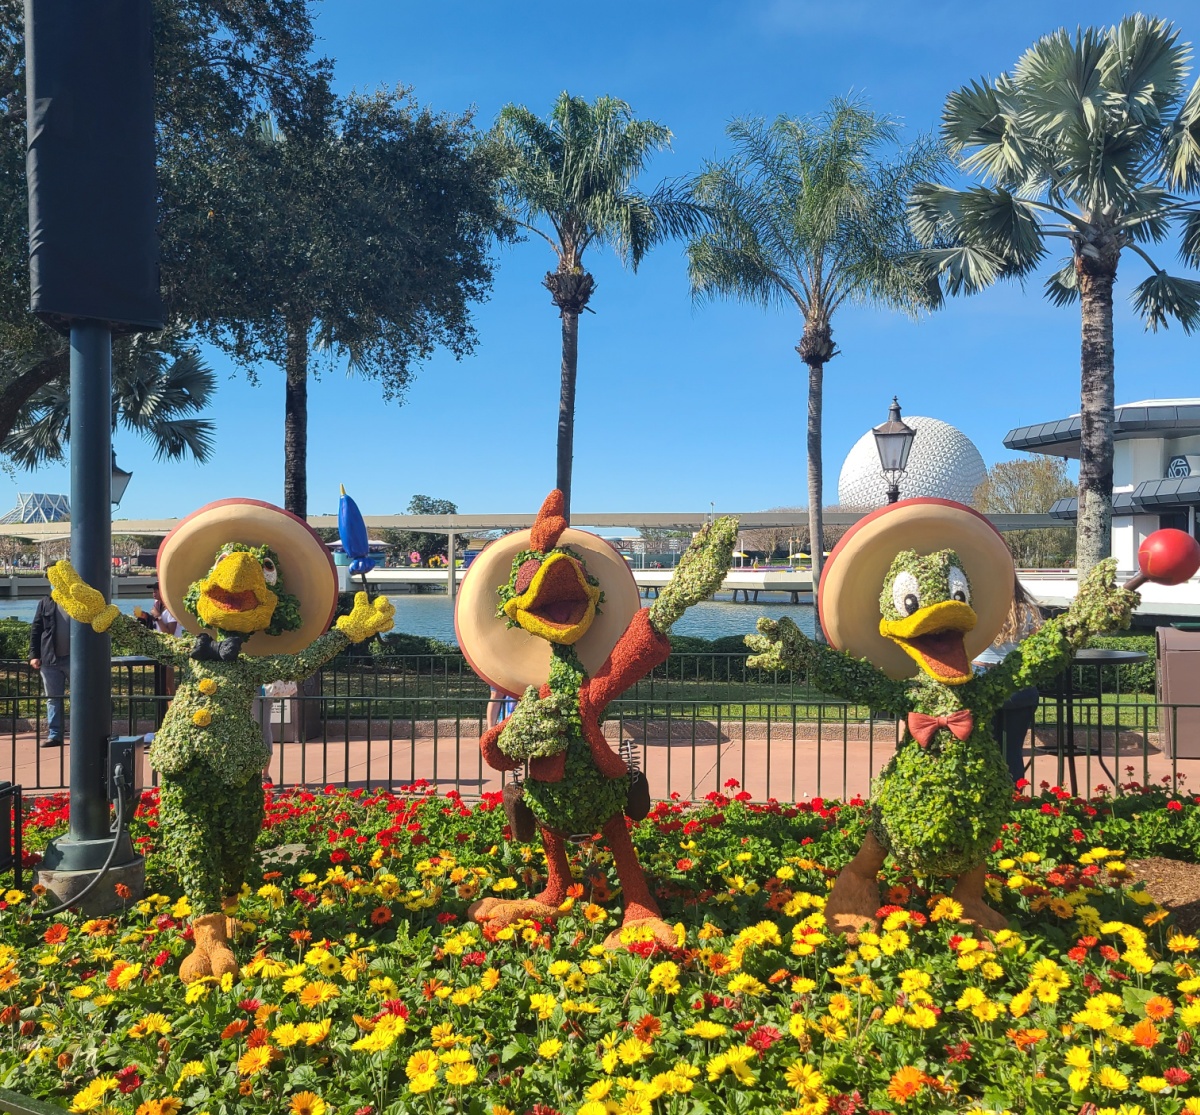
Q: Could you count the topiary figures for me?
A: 3